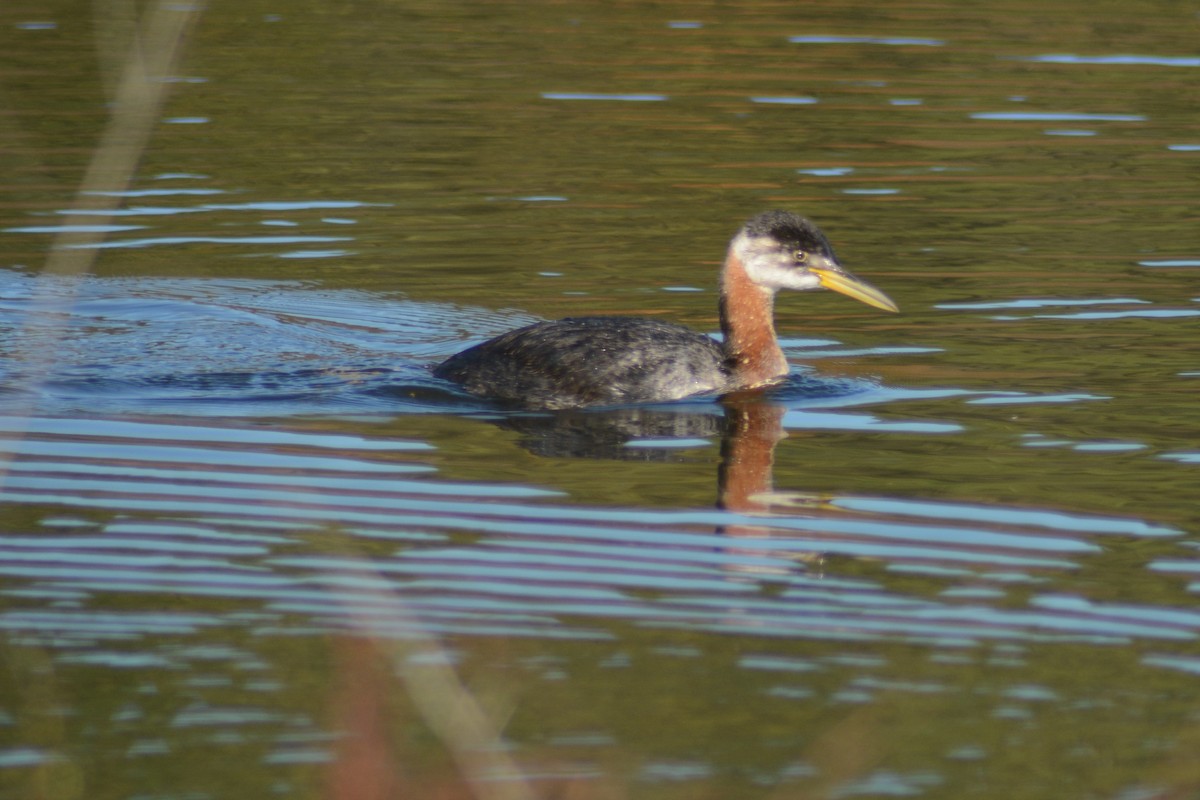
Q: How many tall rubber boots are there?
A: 0